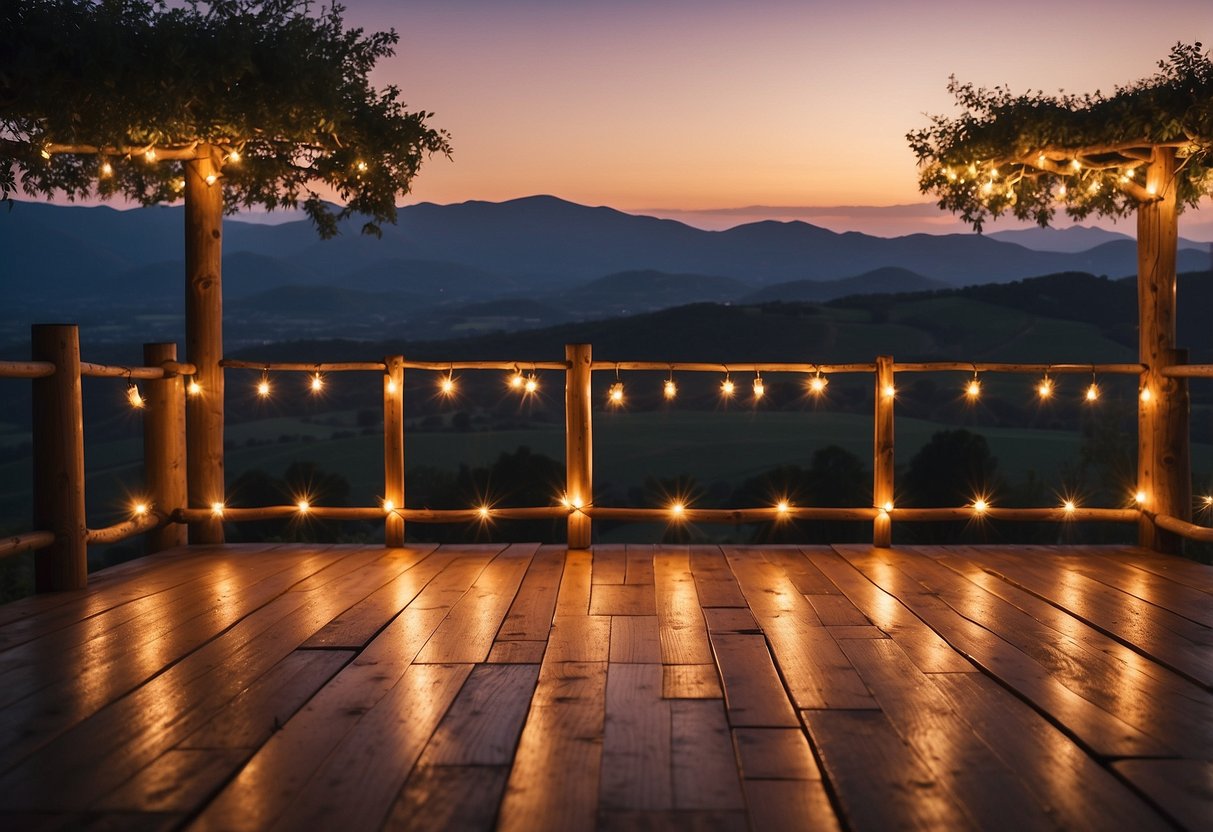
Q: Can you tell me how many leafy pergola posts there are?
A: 2